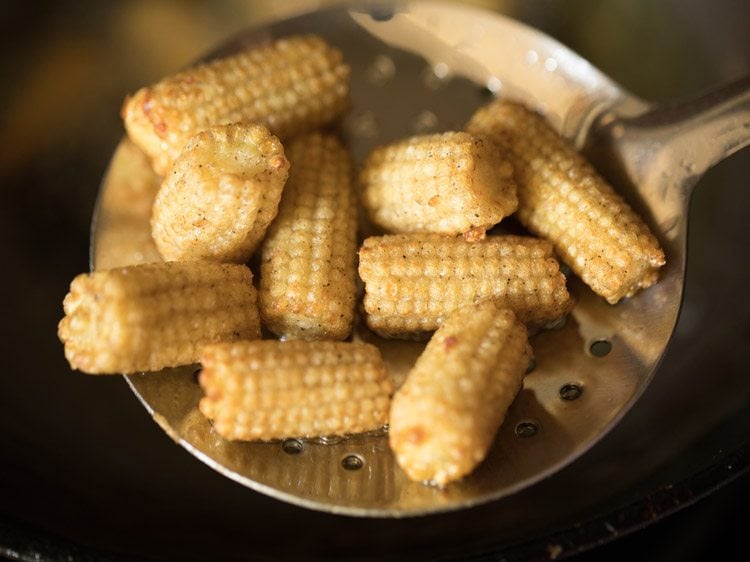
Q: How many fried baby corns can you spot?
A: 9